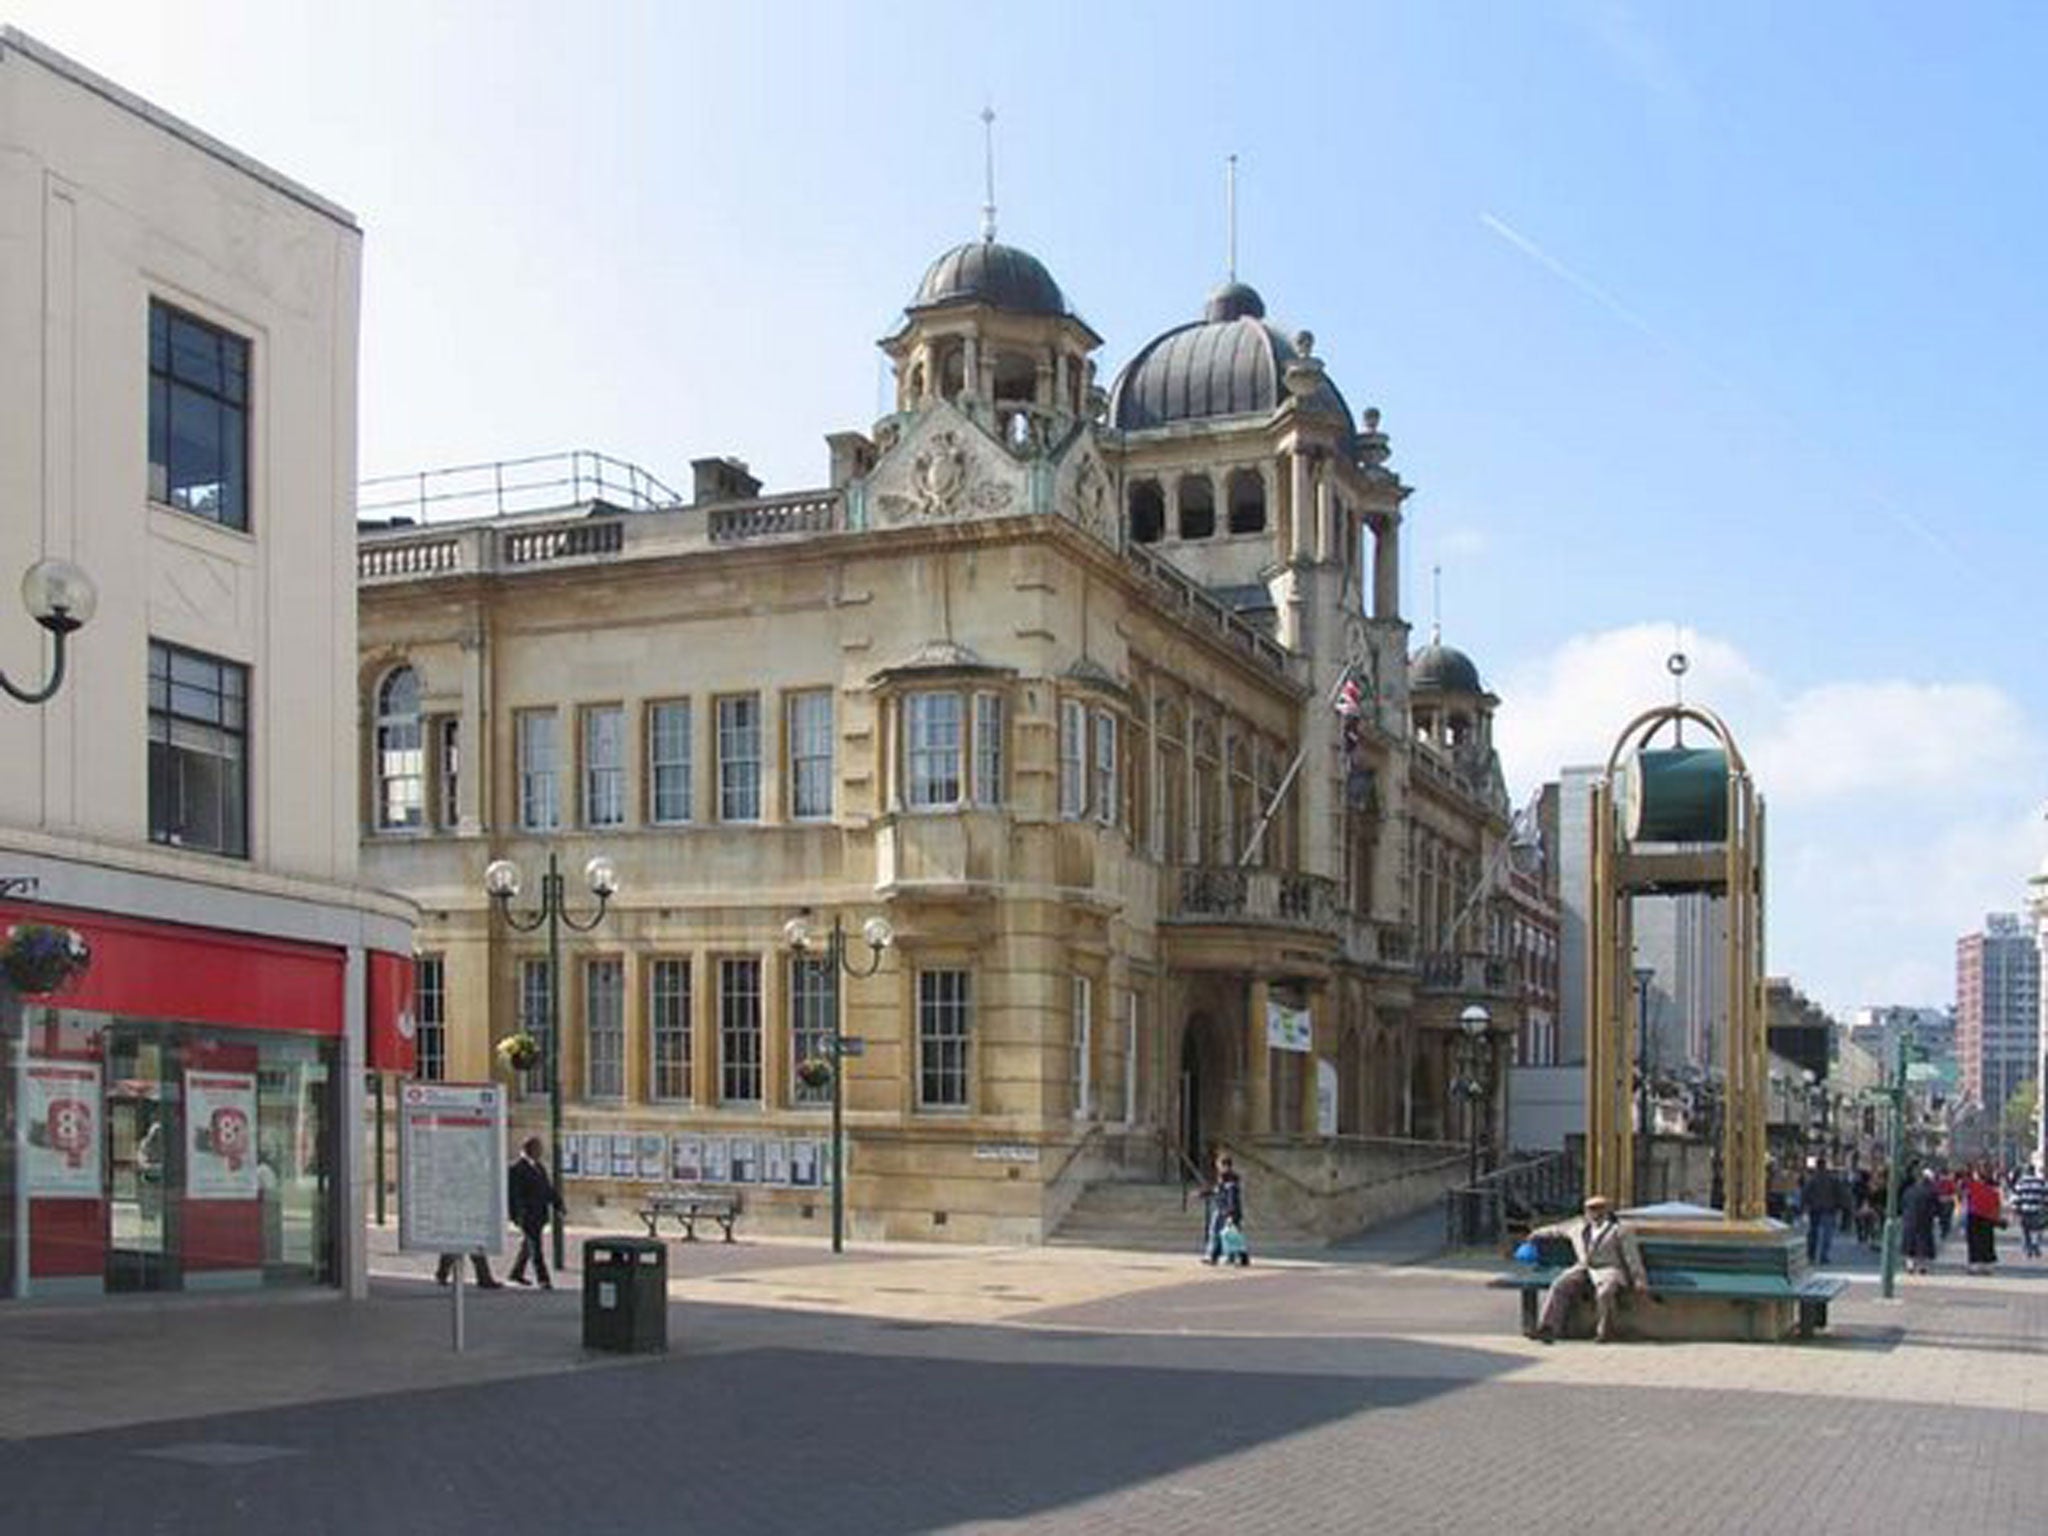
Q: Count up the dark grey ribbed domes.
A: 3